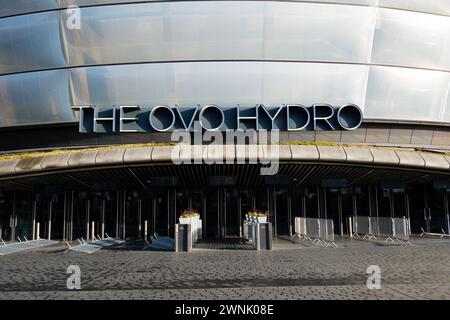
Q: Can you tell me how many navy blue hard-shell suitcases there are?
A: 0